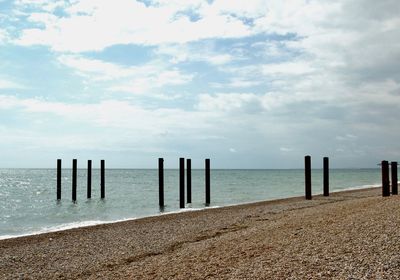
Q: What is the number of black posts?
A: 12